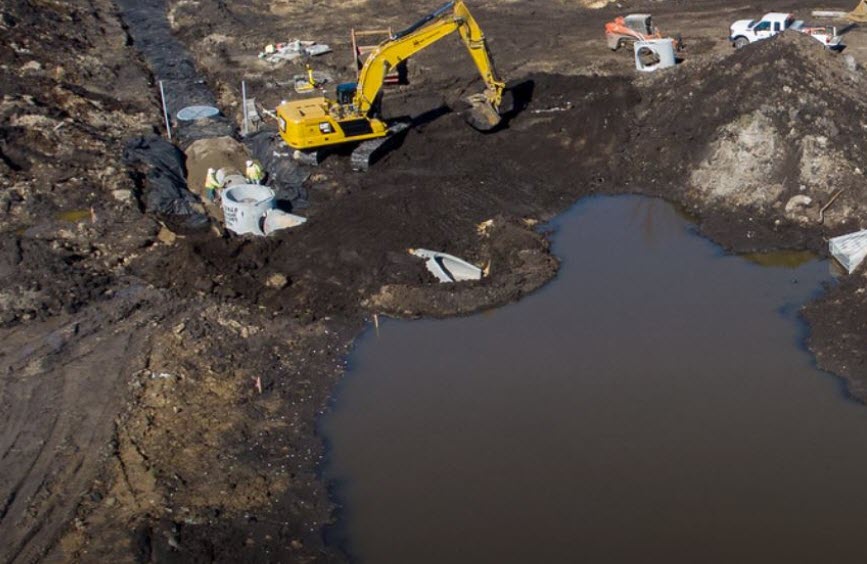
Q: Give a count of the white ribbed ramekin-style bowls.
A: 0